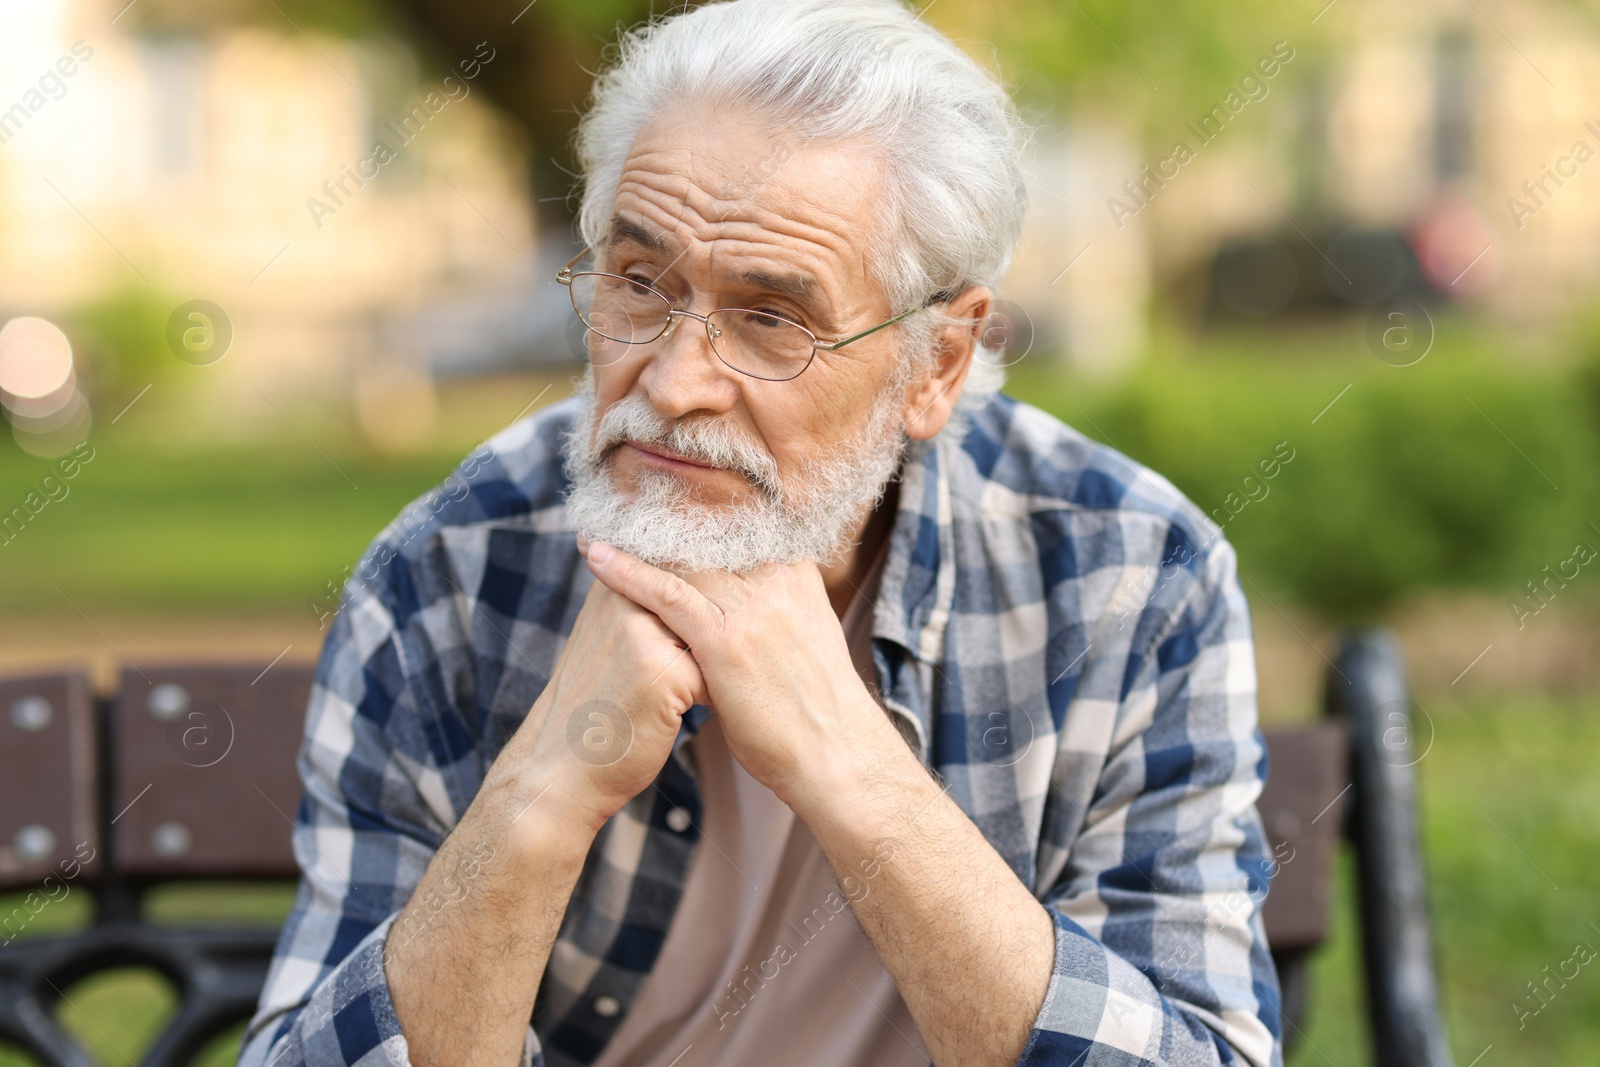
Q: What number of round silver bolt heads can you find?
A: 4